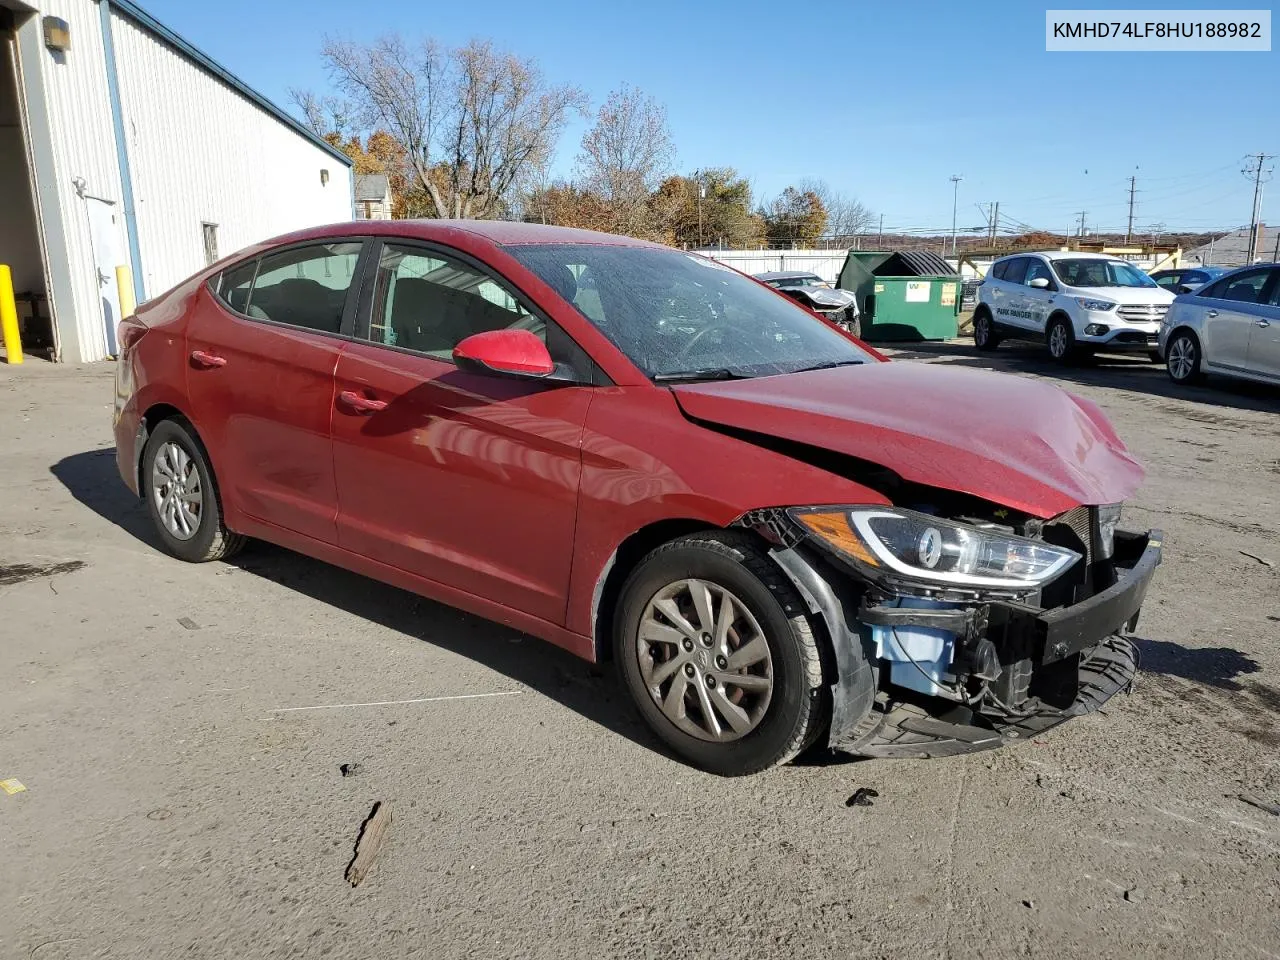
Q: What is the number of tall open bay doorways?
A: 1